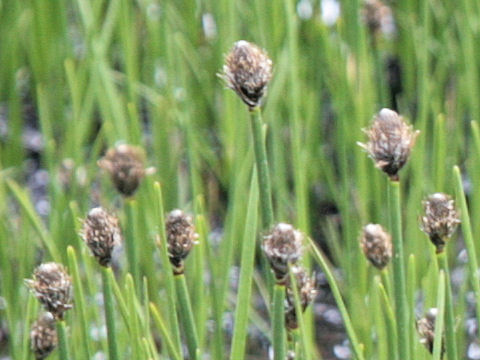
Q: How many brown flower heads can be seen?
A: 13